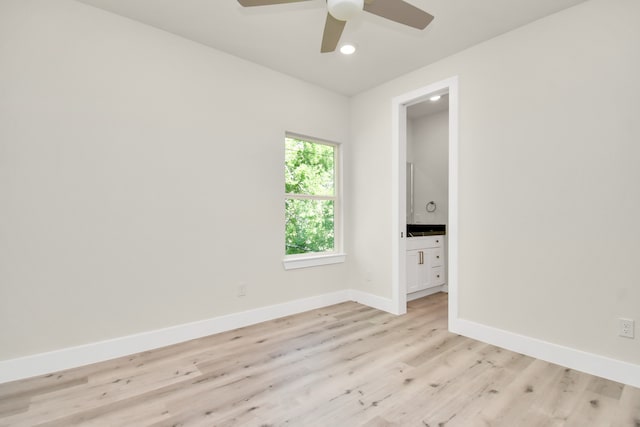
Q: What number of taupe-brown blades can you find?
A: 3